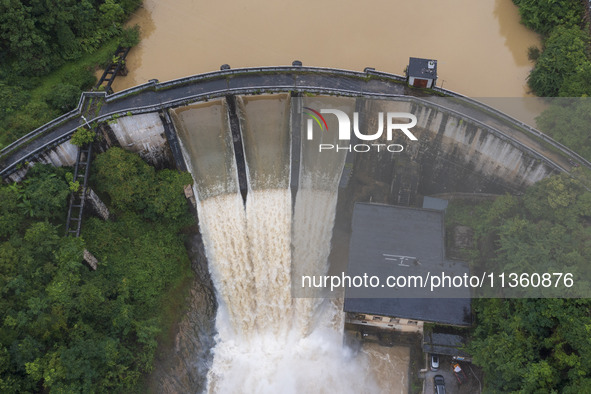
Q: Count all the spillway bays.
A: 3